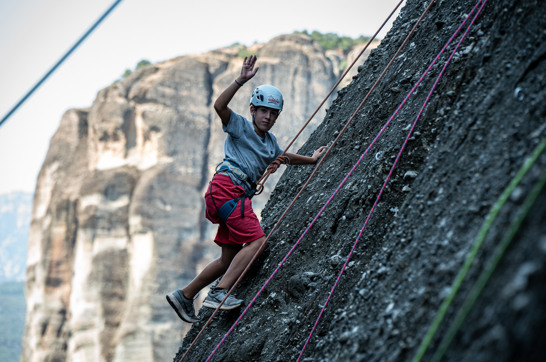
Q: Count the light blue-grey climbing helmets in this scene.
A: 1